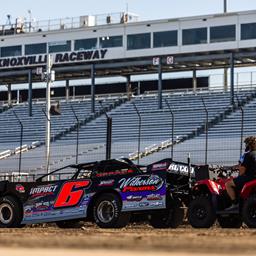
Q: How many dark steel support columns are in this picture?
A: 4